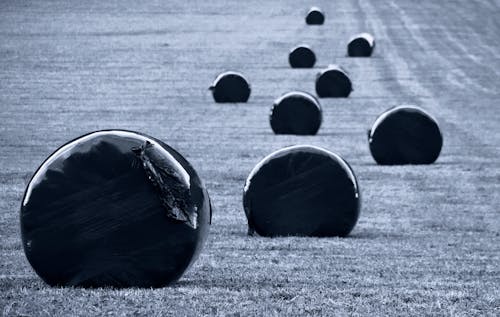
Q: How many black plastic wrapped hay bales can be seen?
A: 9